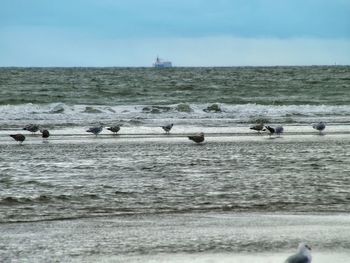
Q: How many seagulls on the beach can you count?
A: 12